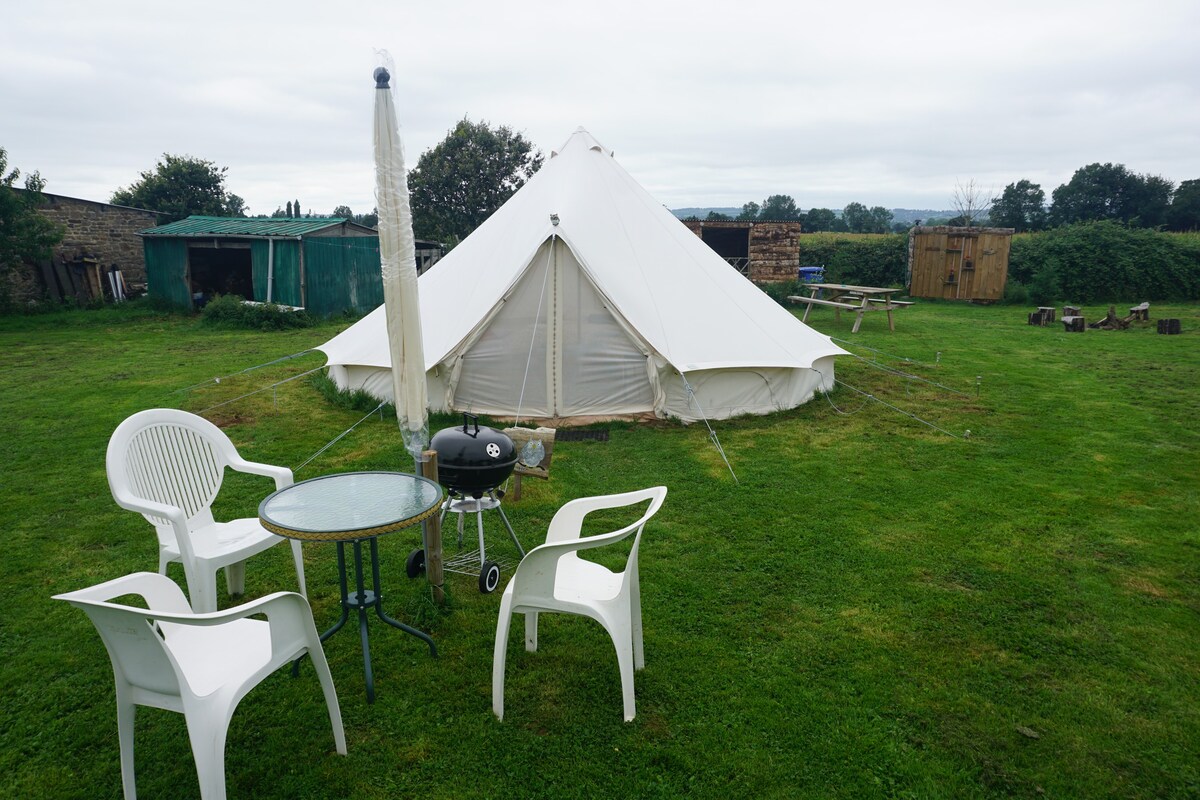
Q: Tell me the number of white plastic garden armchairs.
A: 3